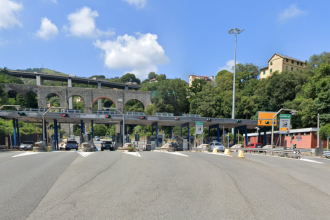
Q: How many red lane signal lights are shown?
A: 5